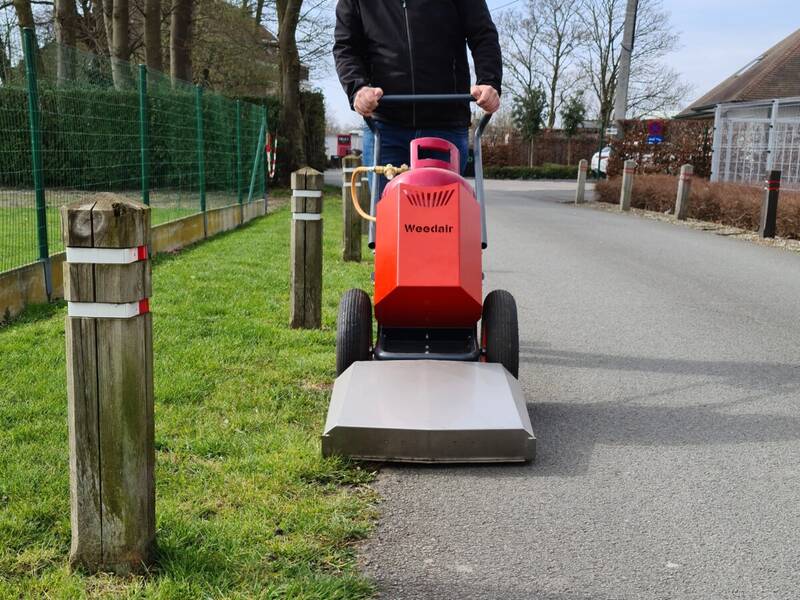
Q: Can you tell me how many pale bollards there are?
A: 3